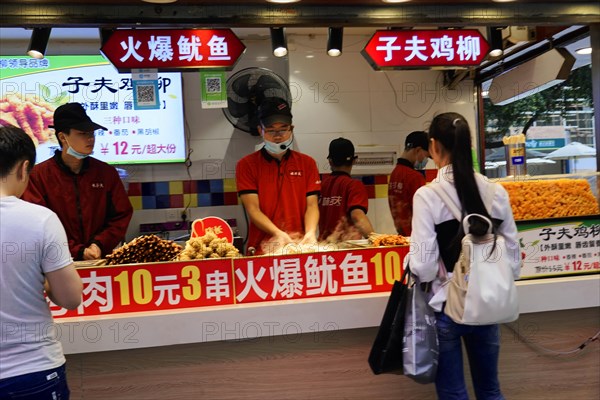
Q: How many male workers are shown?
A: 4